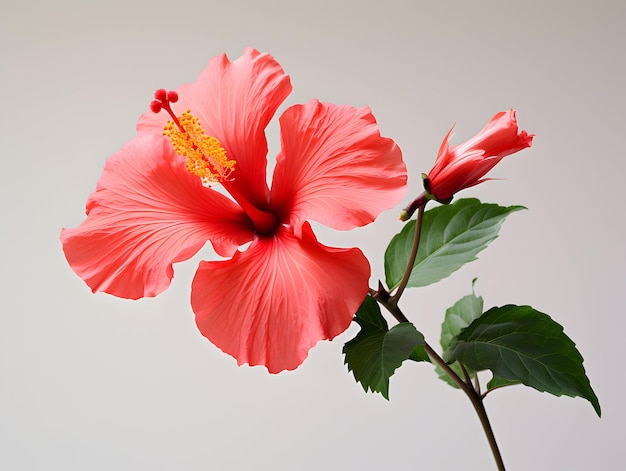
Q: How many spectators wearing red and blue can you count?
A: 0